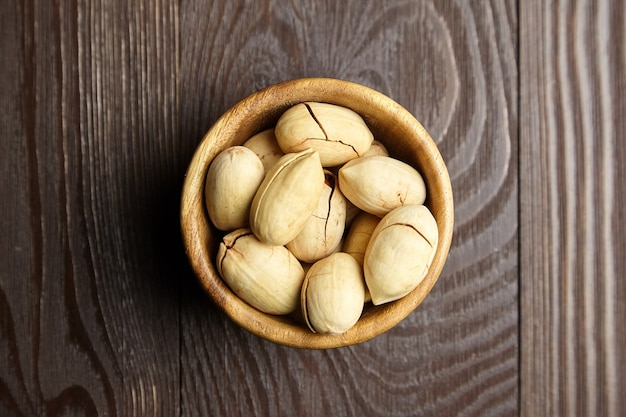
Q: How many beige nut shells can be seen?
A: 11